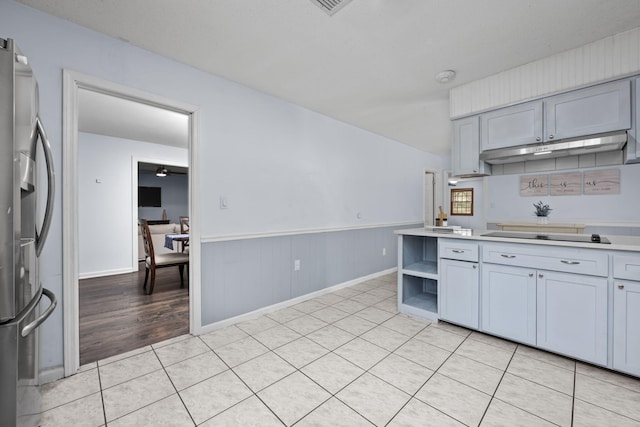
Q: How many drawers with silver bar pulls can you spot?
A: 2